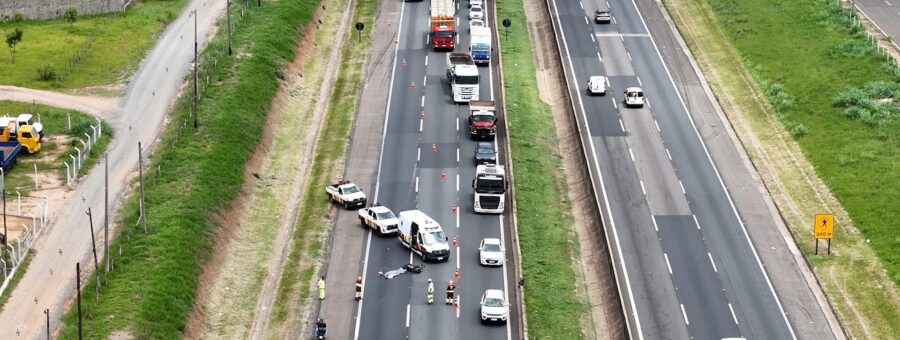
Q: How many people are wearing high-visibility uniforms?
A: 4